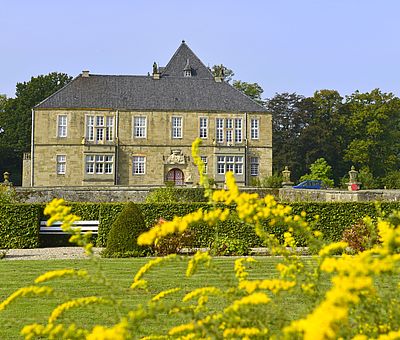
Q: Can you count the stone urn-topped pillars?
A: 3